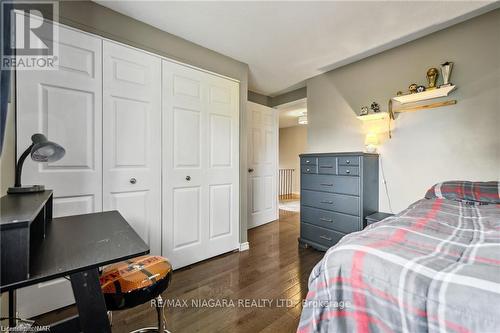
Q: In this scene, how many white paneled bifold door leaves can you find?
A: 4